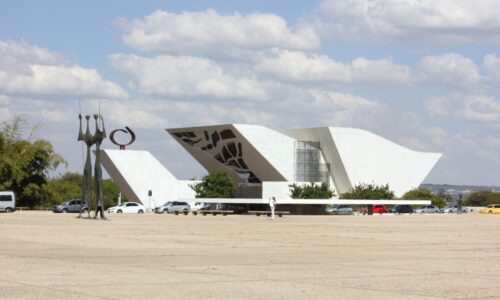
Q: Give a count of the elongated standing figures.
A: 2